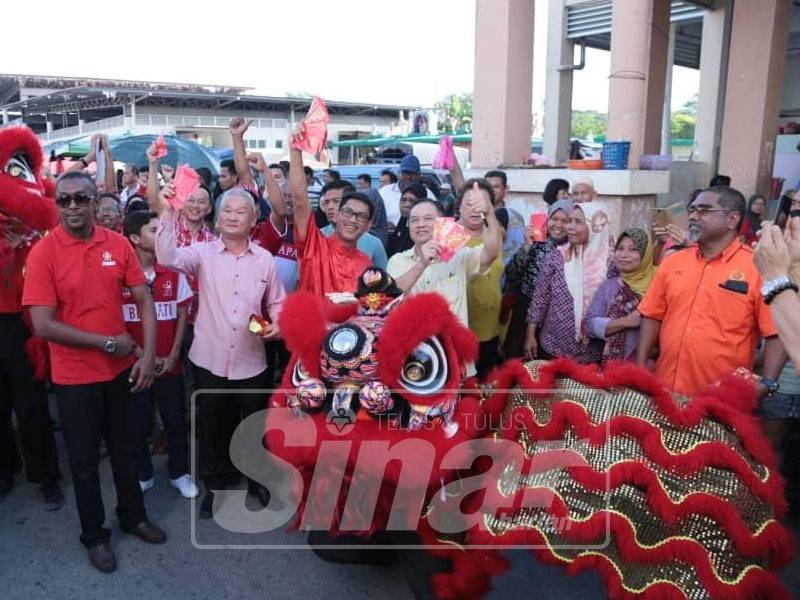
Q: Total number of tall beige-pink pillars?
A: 3